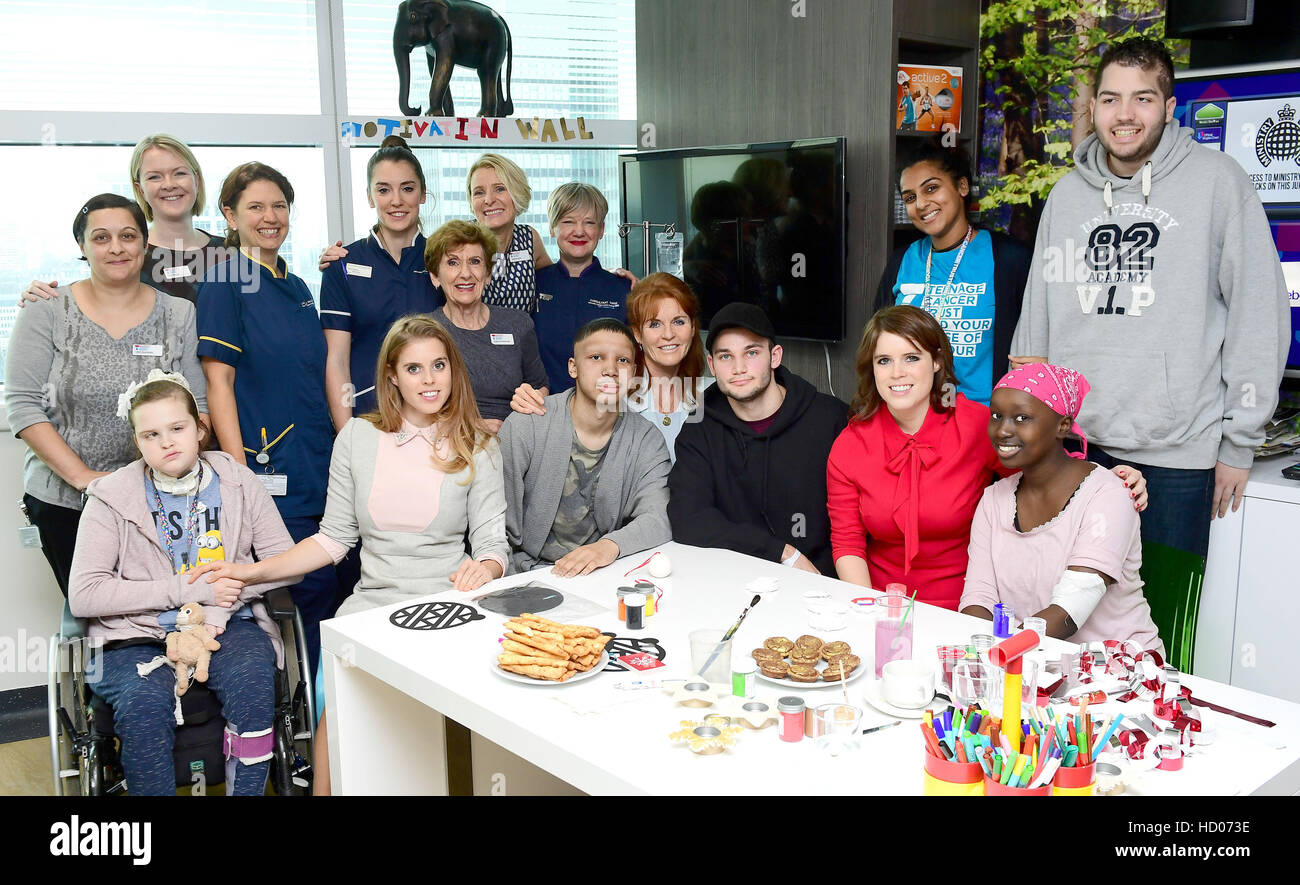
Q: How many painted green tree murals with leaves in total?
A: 1